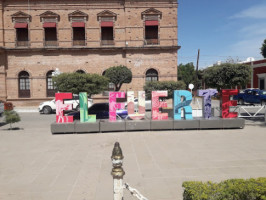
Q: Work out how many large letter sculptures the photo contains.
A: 8